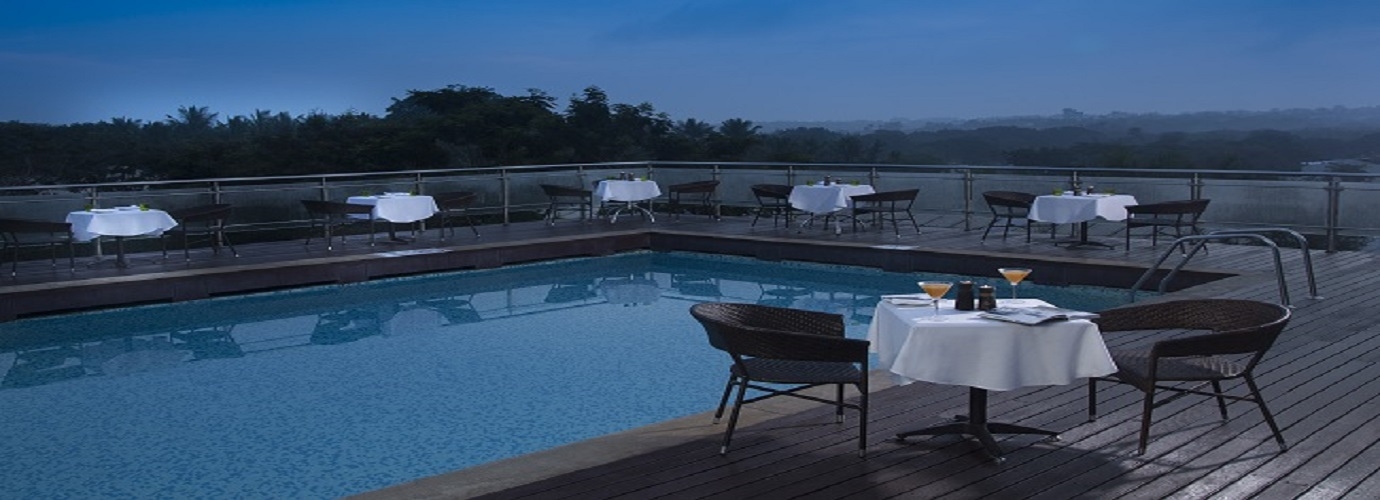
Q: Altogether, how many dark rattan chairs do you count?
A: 12